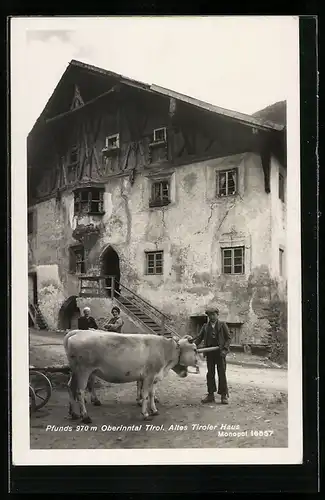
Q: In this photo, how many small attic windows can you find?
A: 2